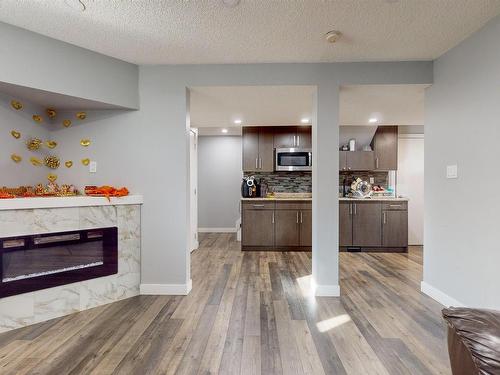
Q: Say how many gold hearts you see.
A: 13